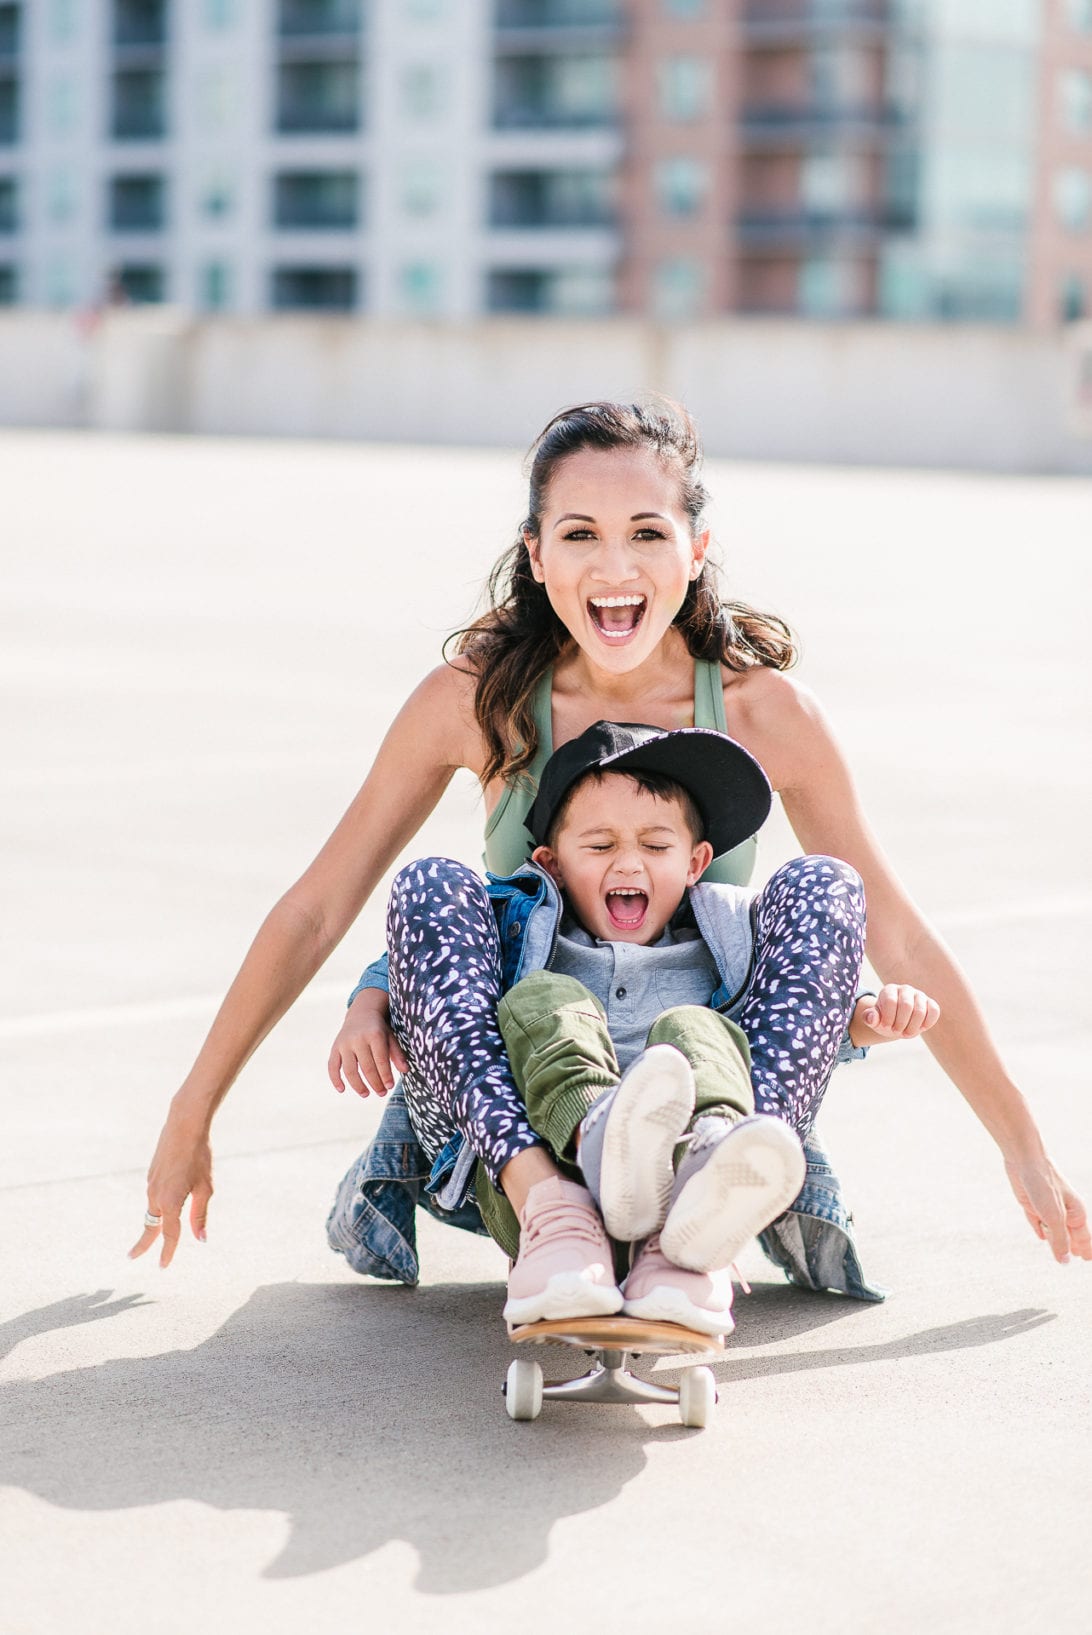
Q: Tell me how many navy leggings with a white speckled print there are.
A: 1